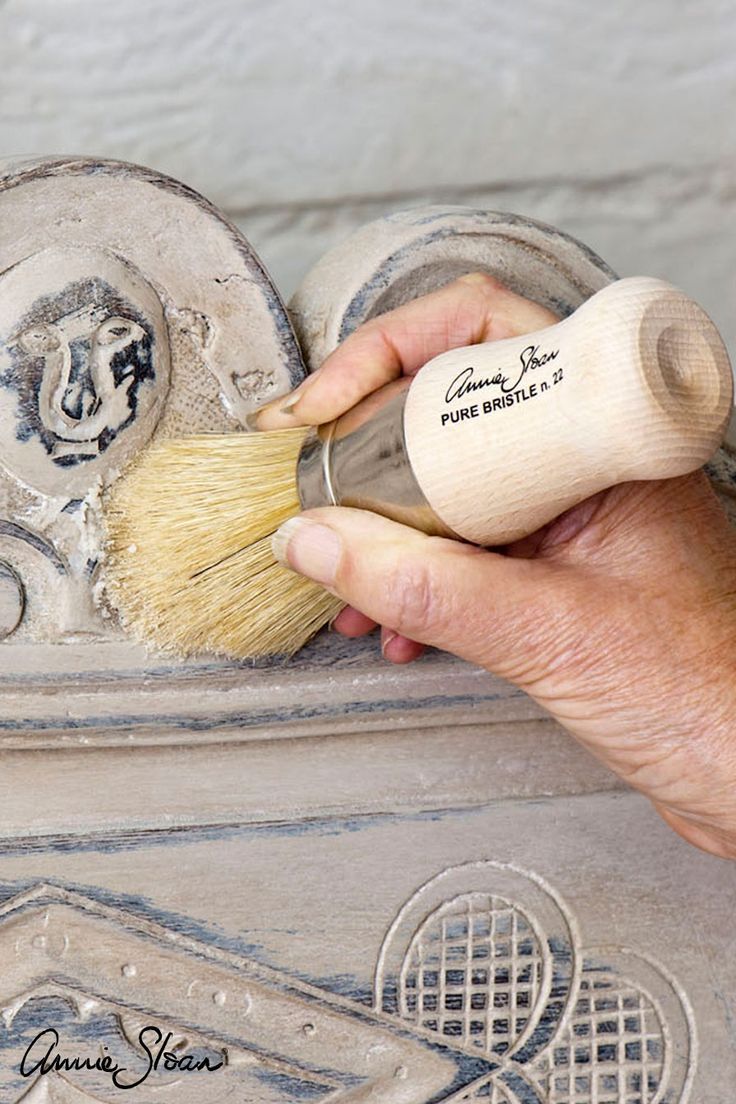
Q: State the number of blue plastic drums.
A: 0